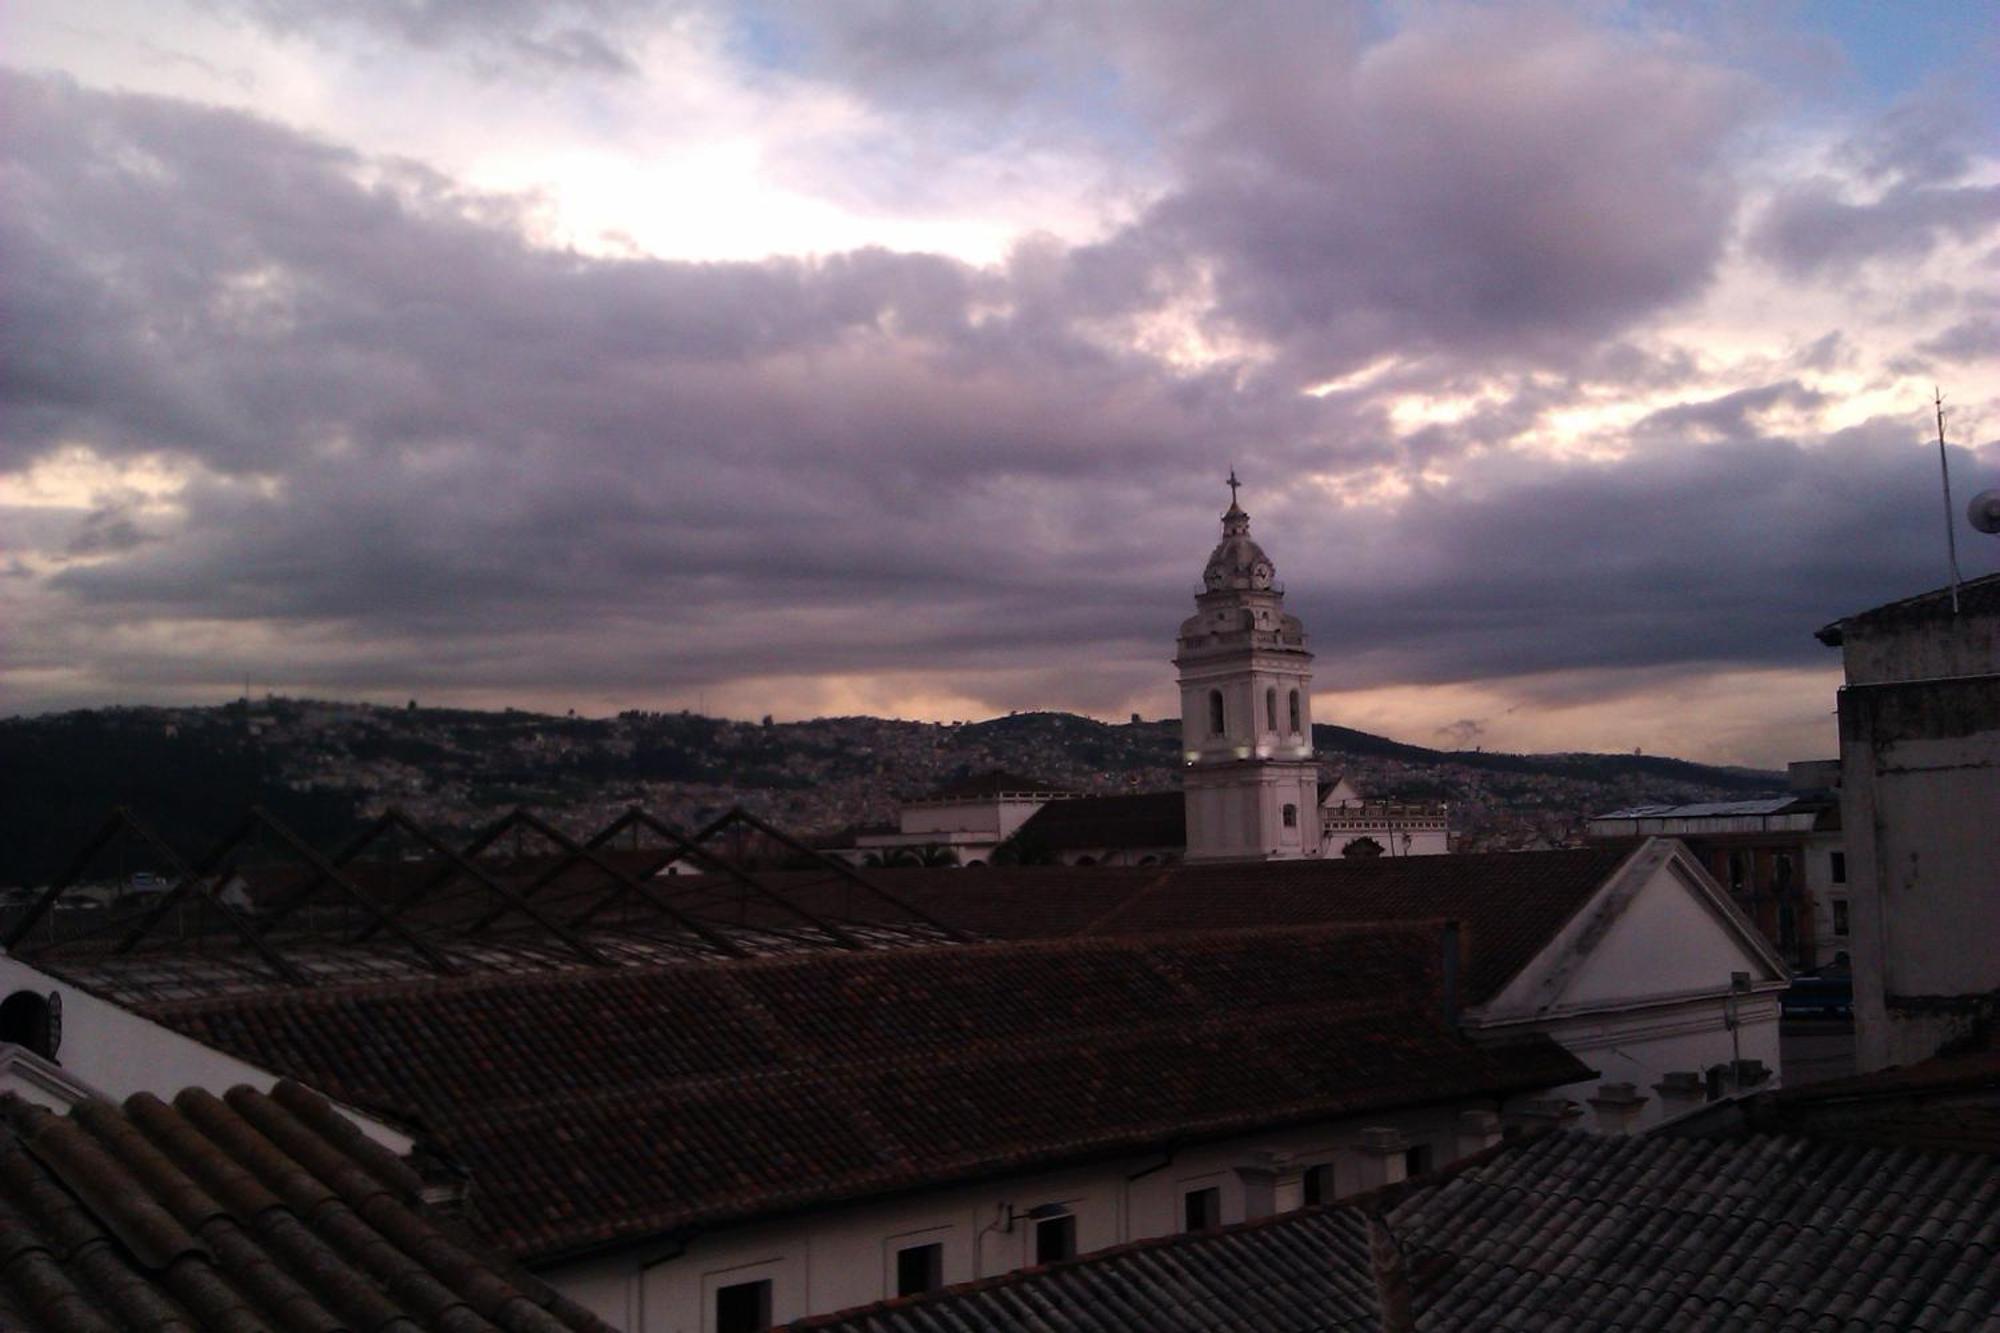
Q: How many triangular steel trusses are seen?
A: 6